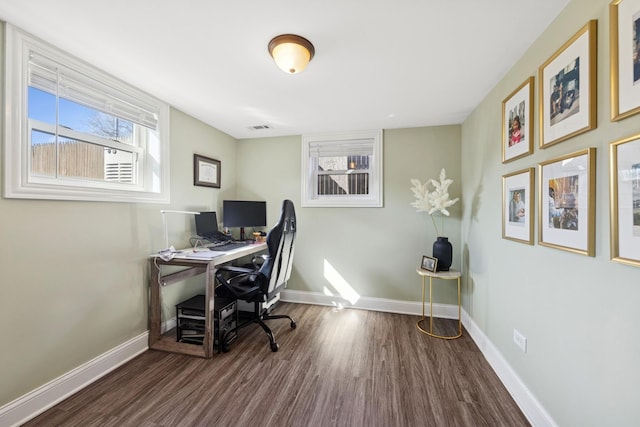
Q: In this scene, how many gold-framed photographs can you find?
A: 6